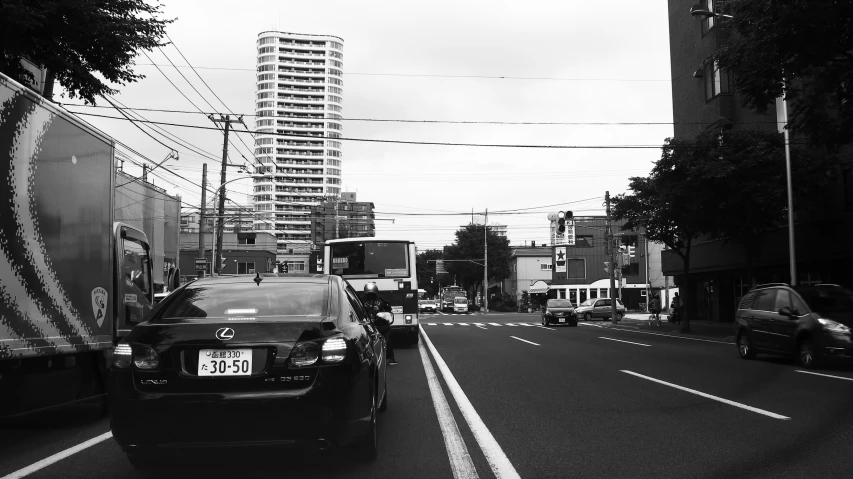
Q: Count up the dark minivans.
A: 1